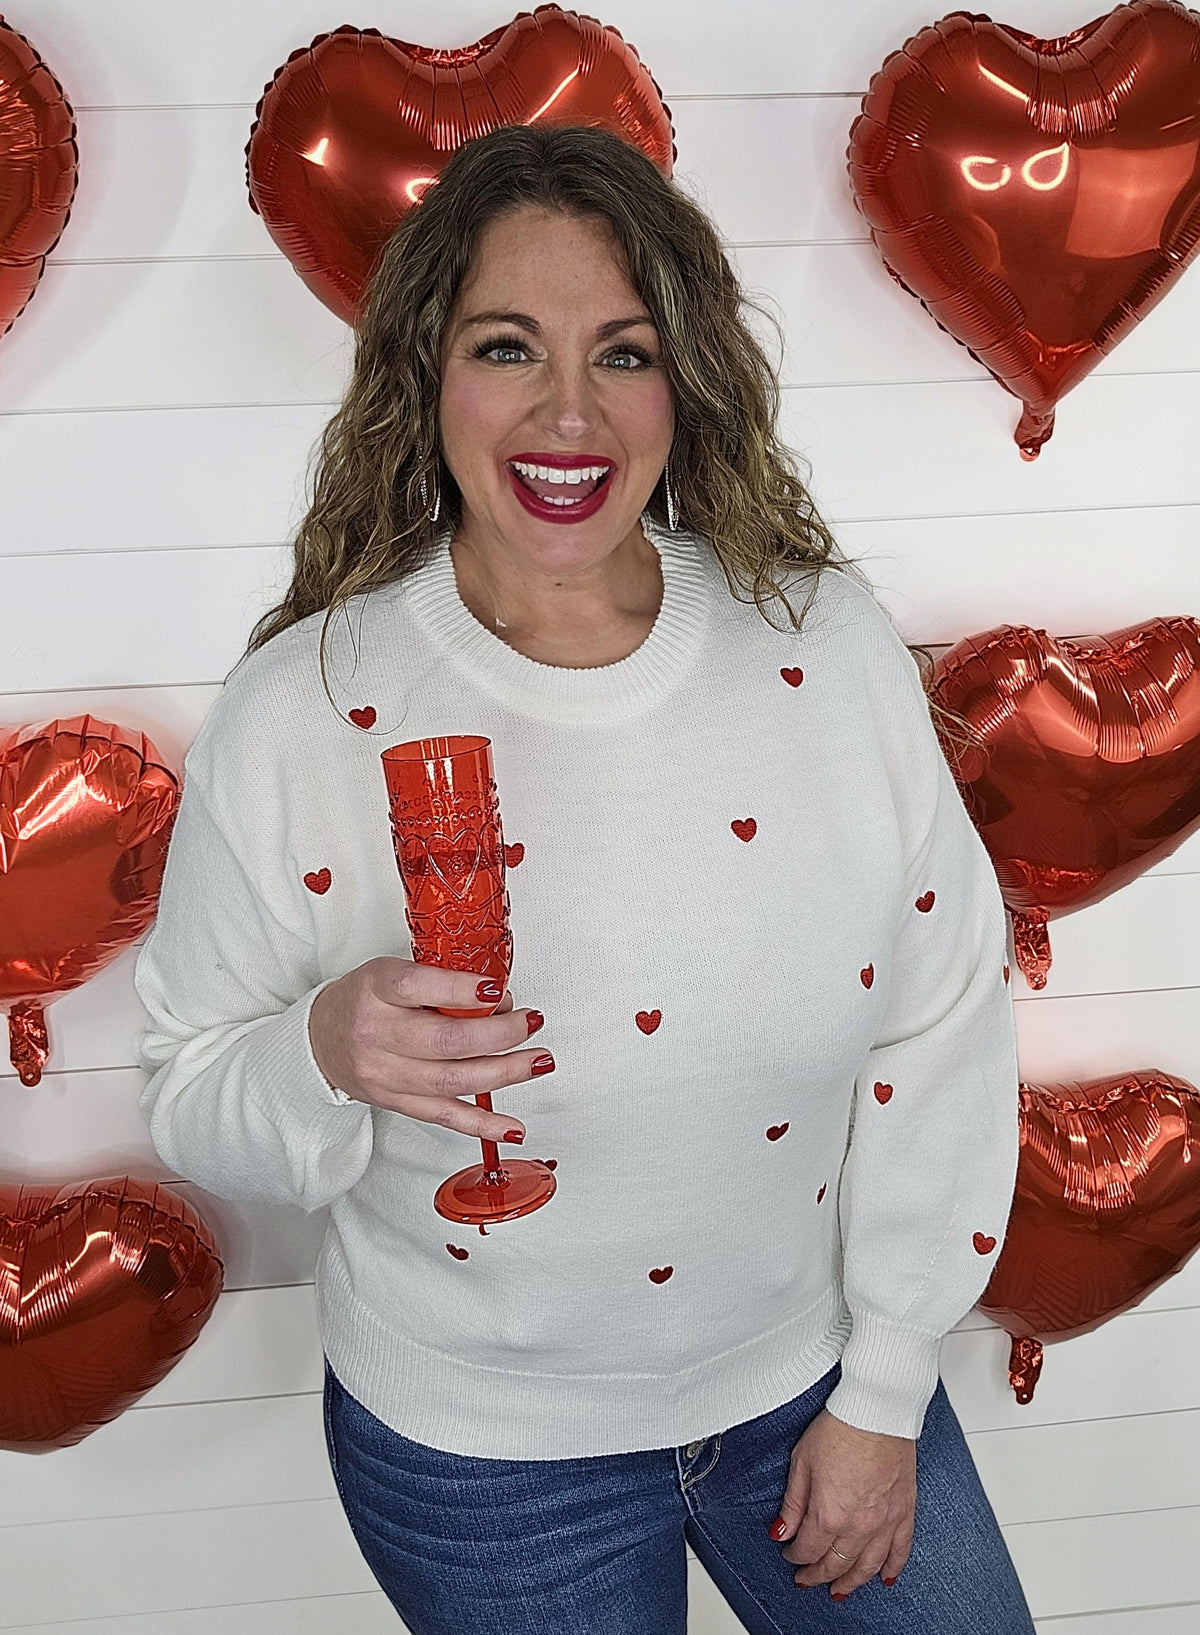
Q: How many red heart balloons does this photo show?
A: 7